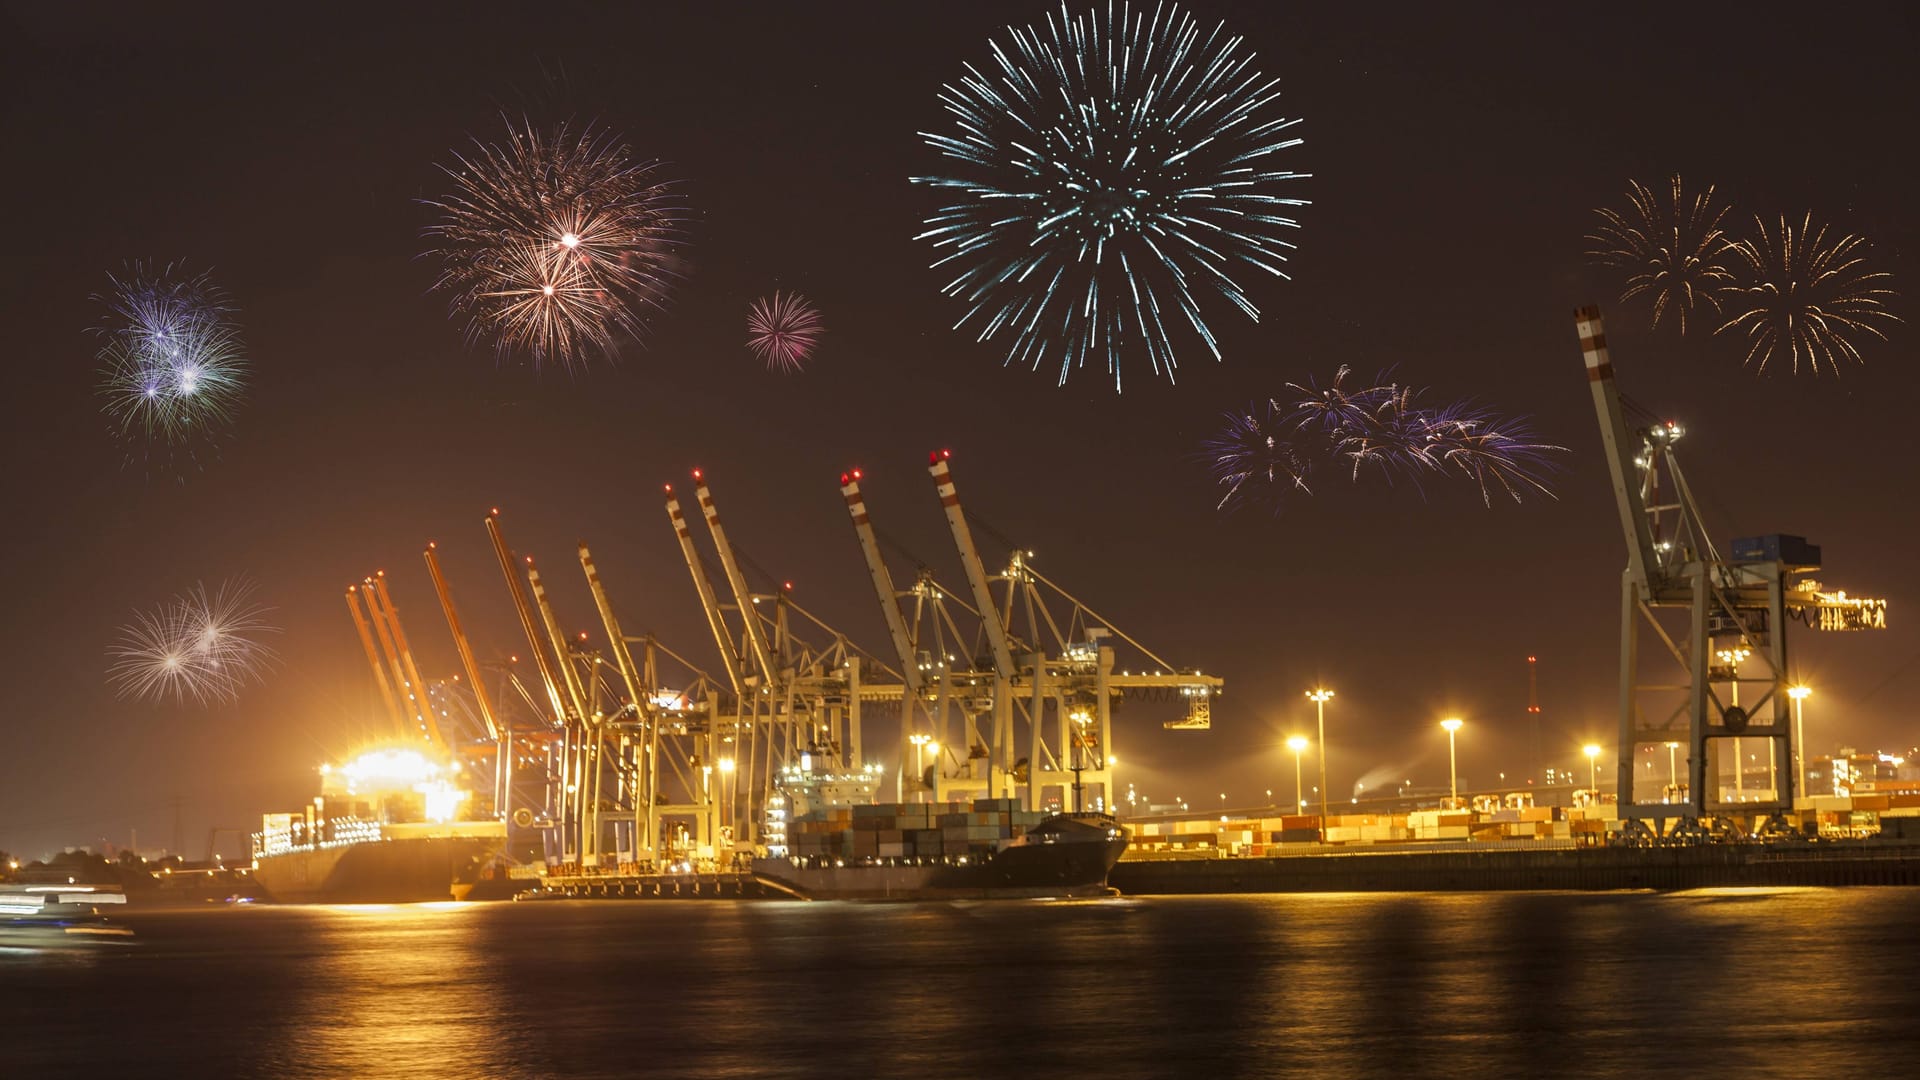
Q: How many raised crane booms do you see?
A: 12